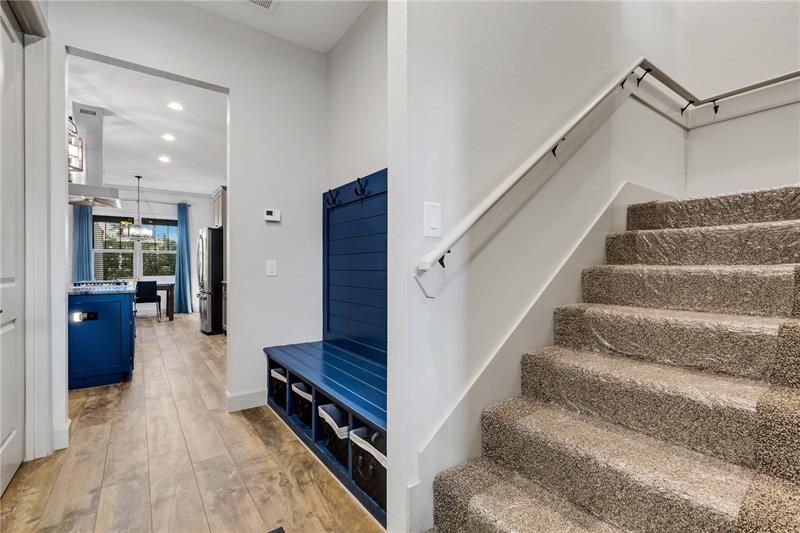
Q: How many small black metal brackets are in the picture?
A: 6